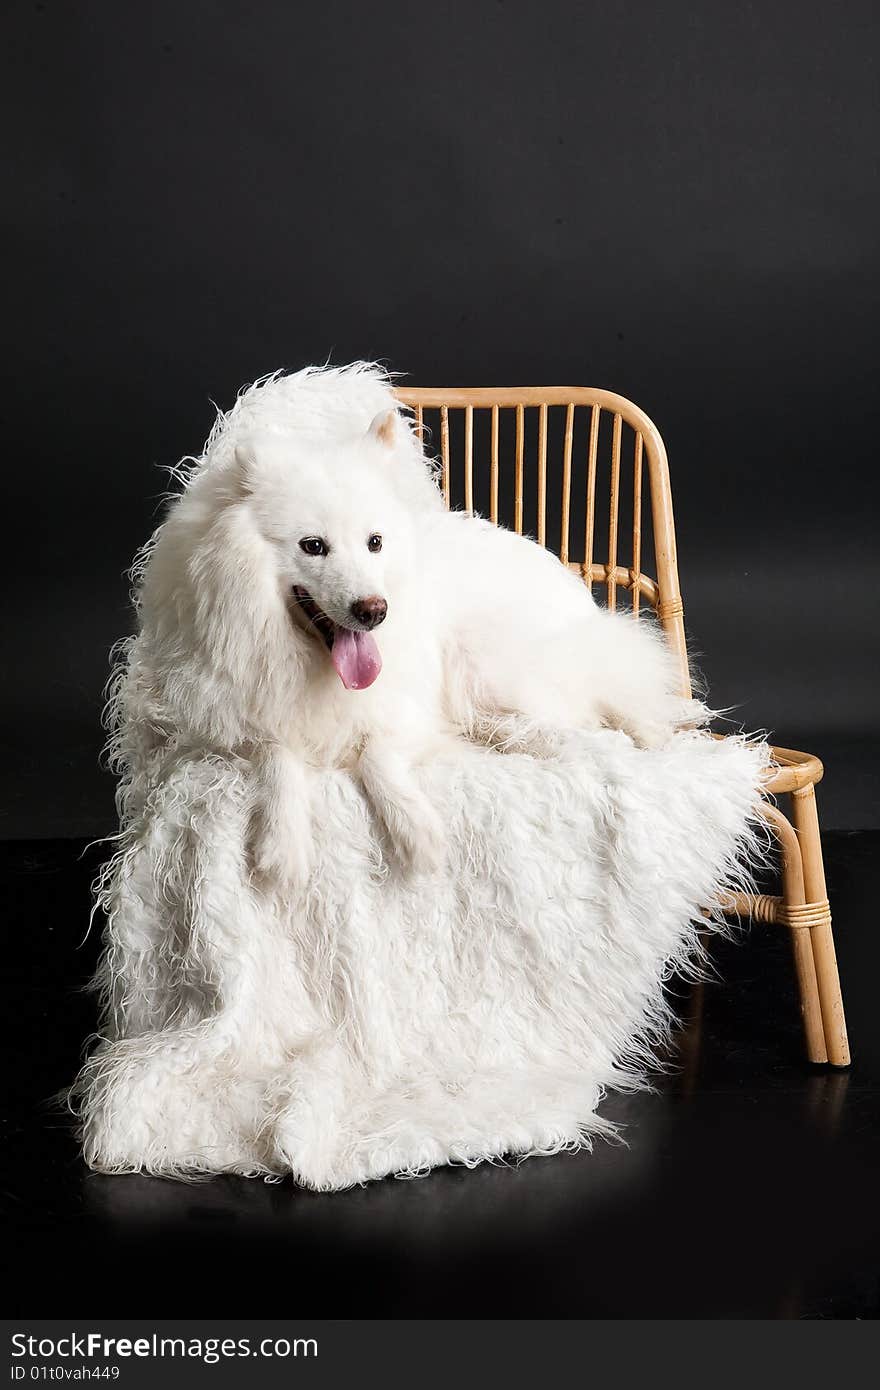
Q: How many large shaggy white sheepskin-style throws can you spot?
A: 1